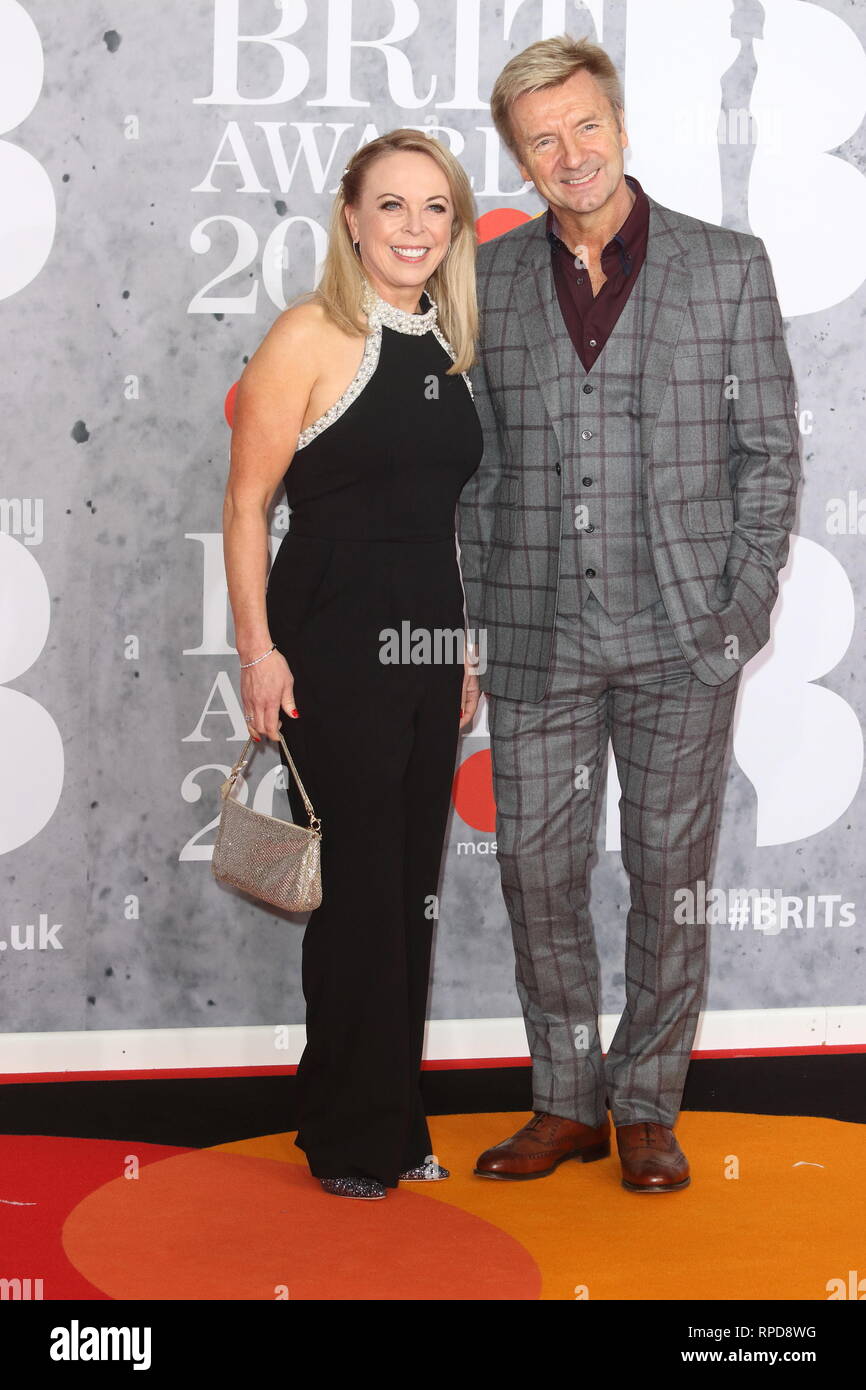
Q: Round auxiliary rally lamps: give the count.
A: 0